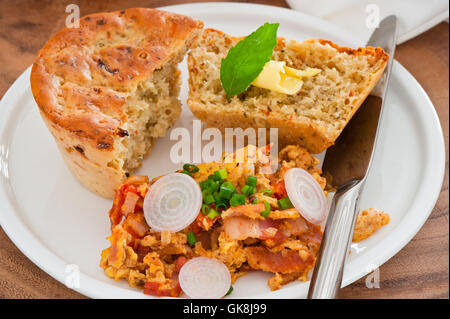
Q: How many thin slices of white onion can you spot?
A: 3